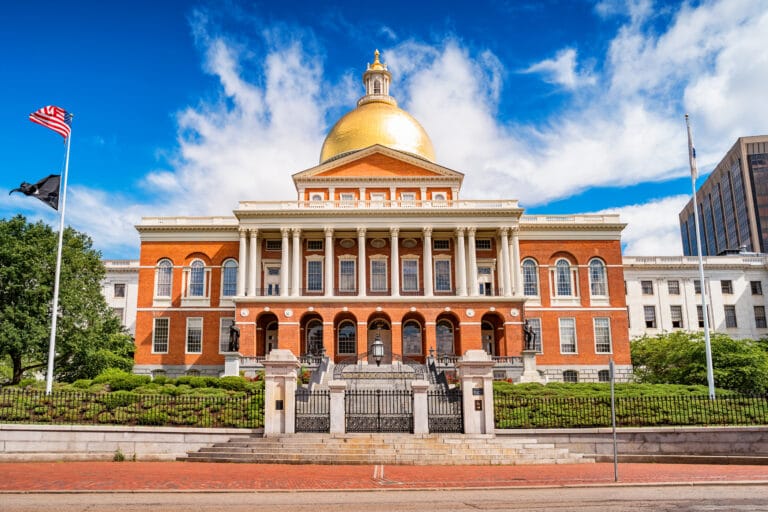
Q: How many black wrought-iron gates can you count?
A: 3